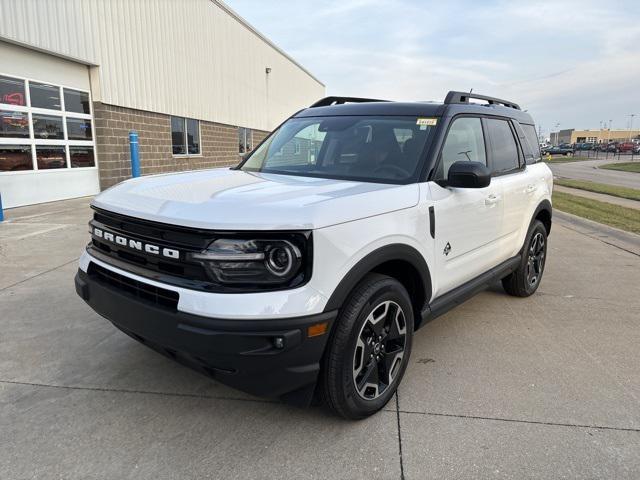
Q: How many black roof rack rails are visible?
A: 2